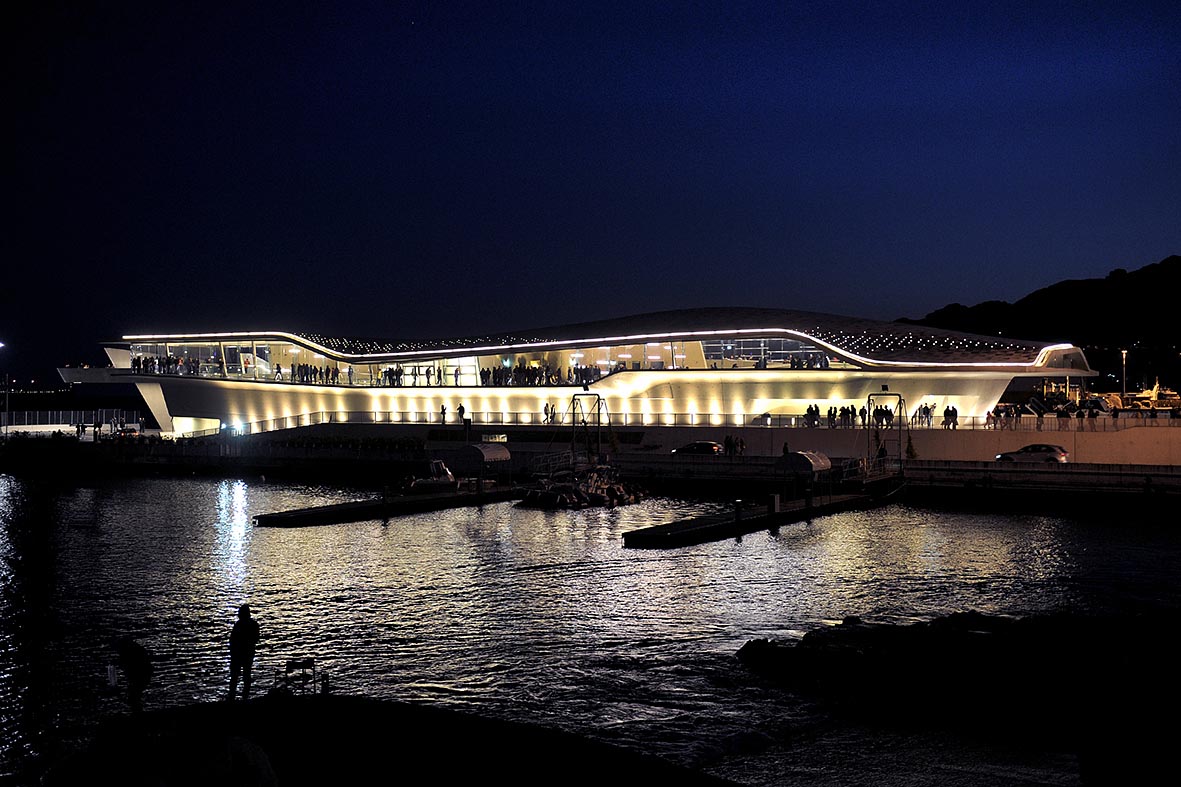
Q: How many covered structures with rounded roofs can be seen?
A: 2